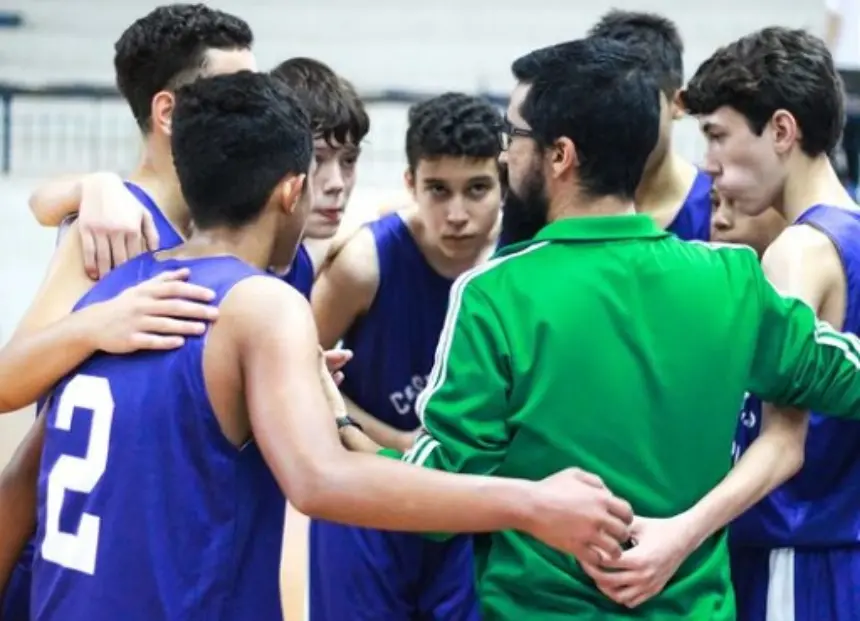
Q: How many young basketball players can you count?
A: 7